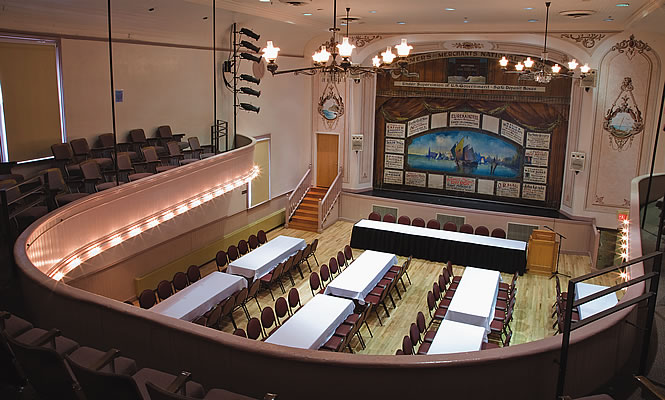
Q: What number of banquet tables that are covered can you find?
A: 8